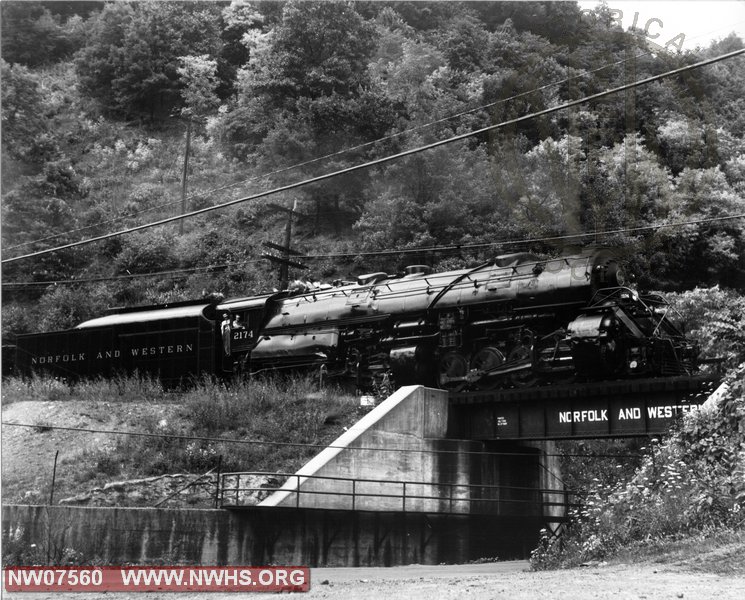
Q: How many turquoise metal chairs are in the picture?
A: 0